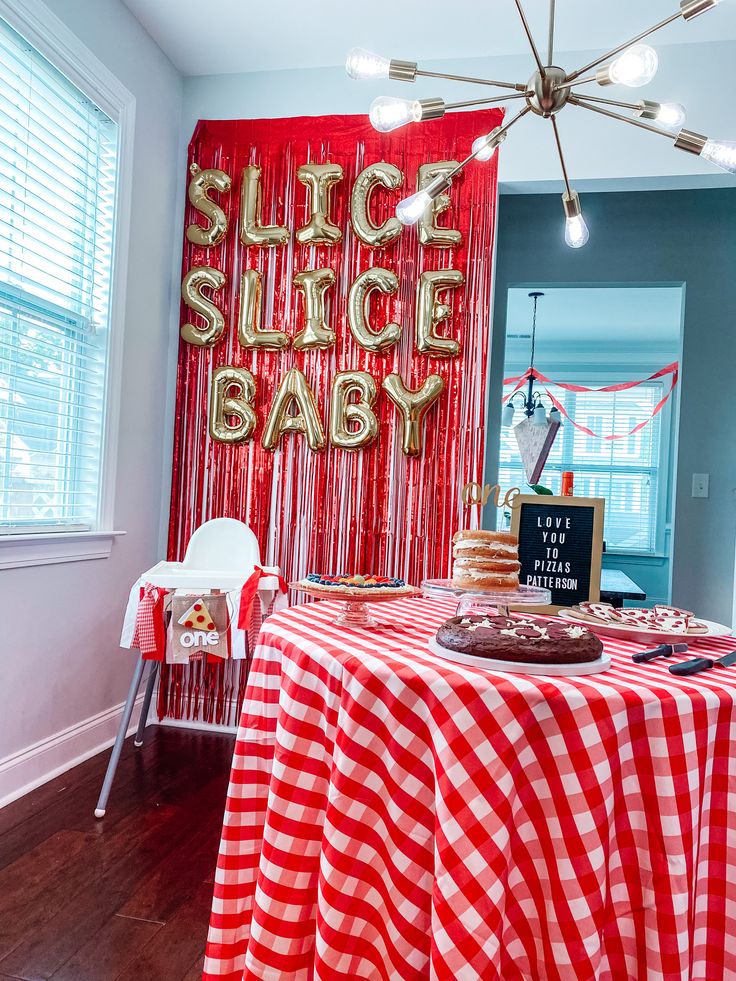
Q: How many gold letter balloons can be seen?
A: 14